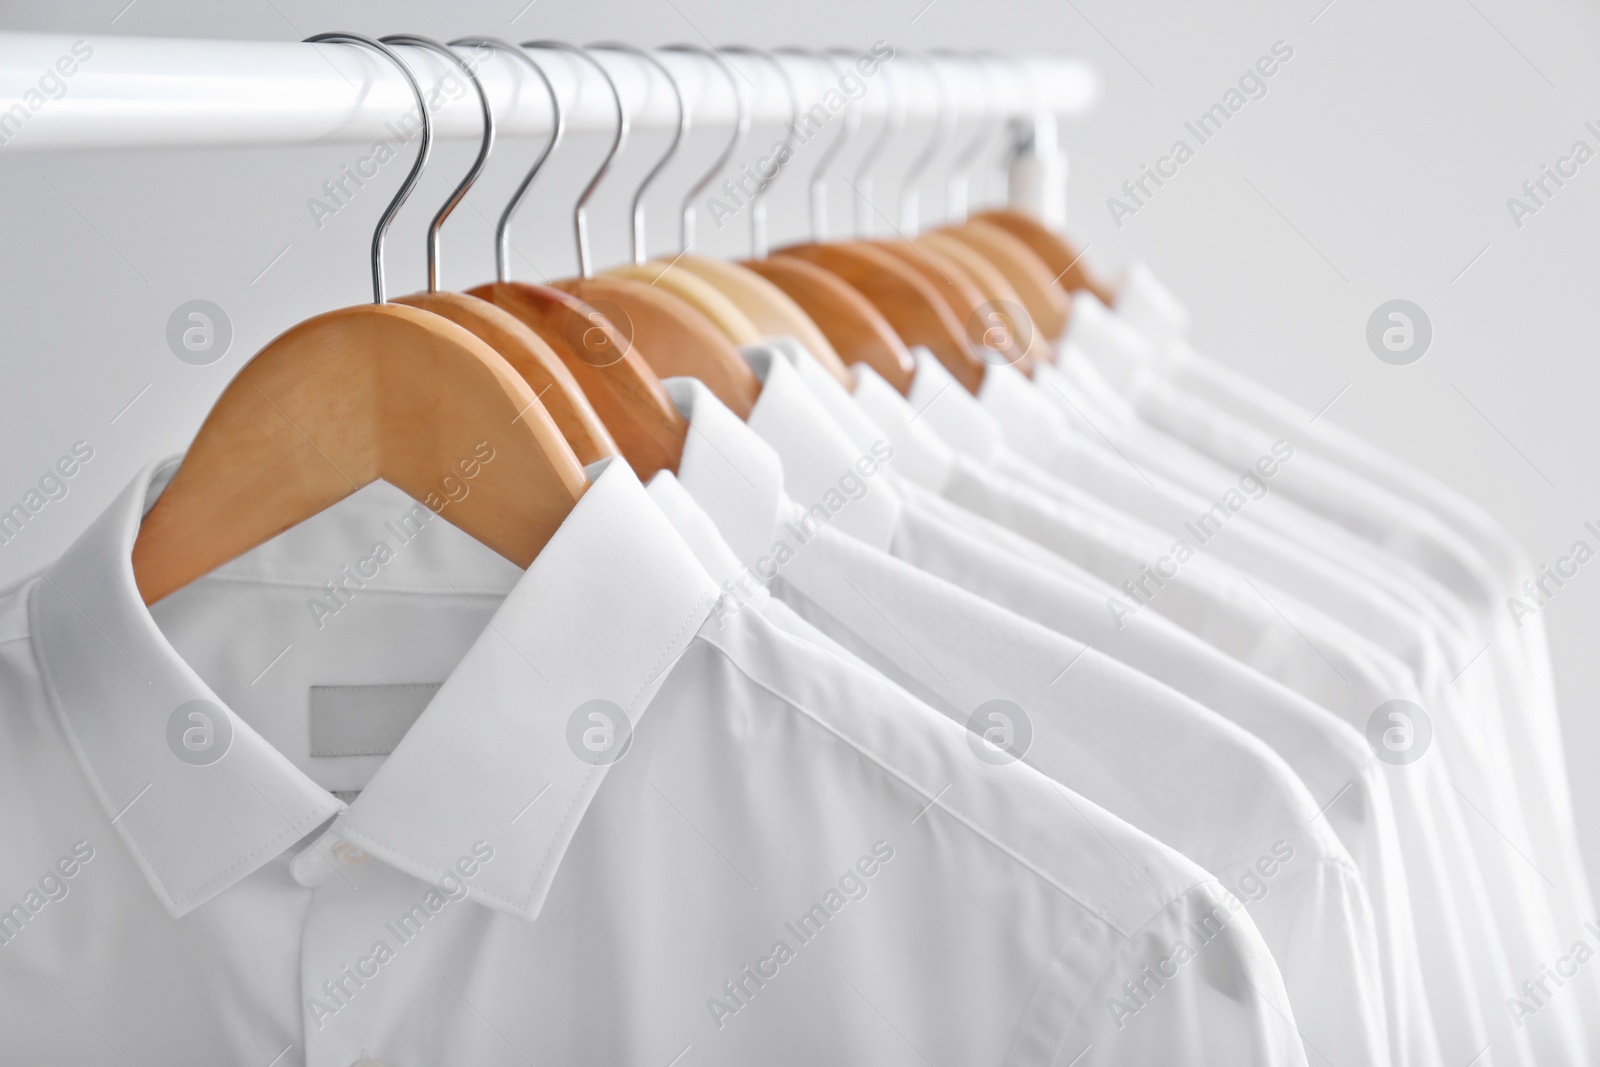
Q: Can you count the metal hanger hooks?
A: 12